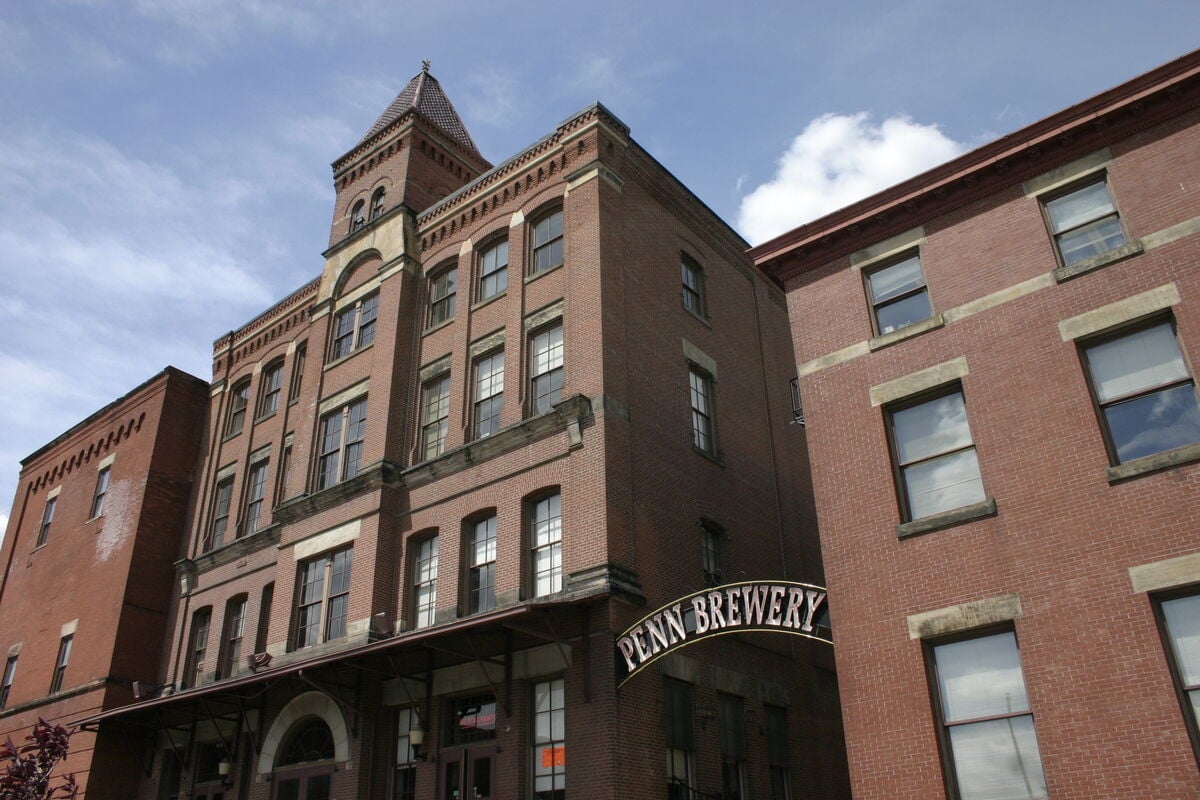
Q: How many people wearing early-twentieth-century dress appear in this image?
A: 0